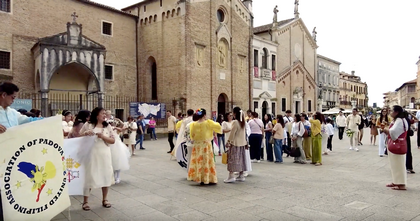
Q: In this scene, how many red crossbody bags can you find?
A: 1